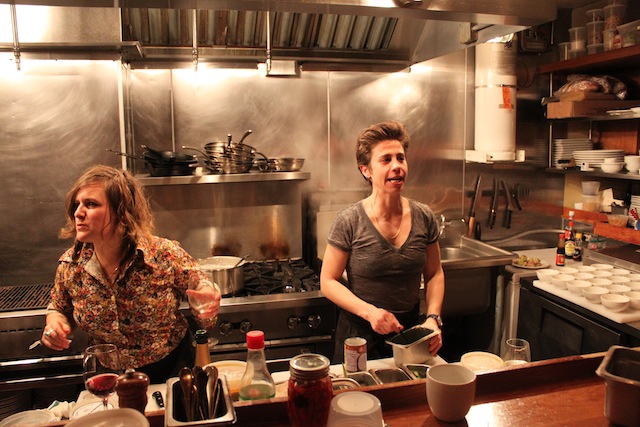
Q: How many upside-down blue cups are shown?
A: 0